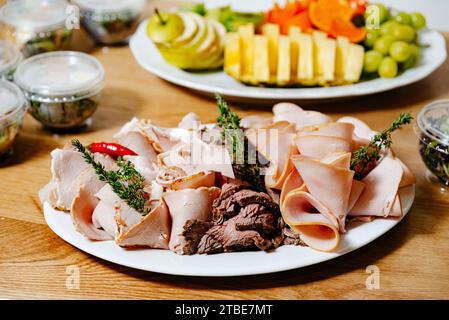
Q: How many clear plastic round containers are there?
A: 6